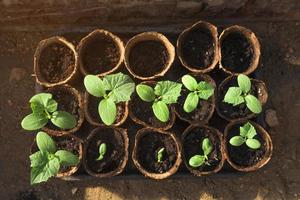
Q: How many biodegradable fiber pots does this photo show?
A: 15